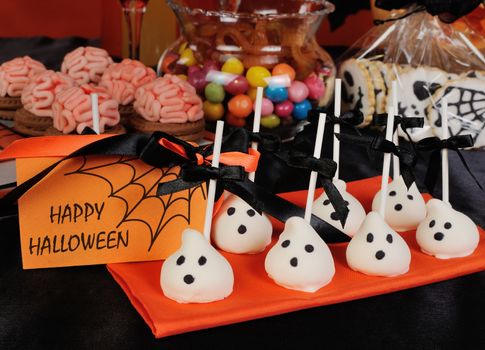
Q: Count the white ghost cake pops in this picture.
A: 7